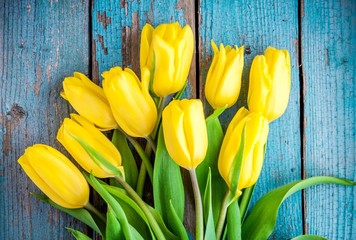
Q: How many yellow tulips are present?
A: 9